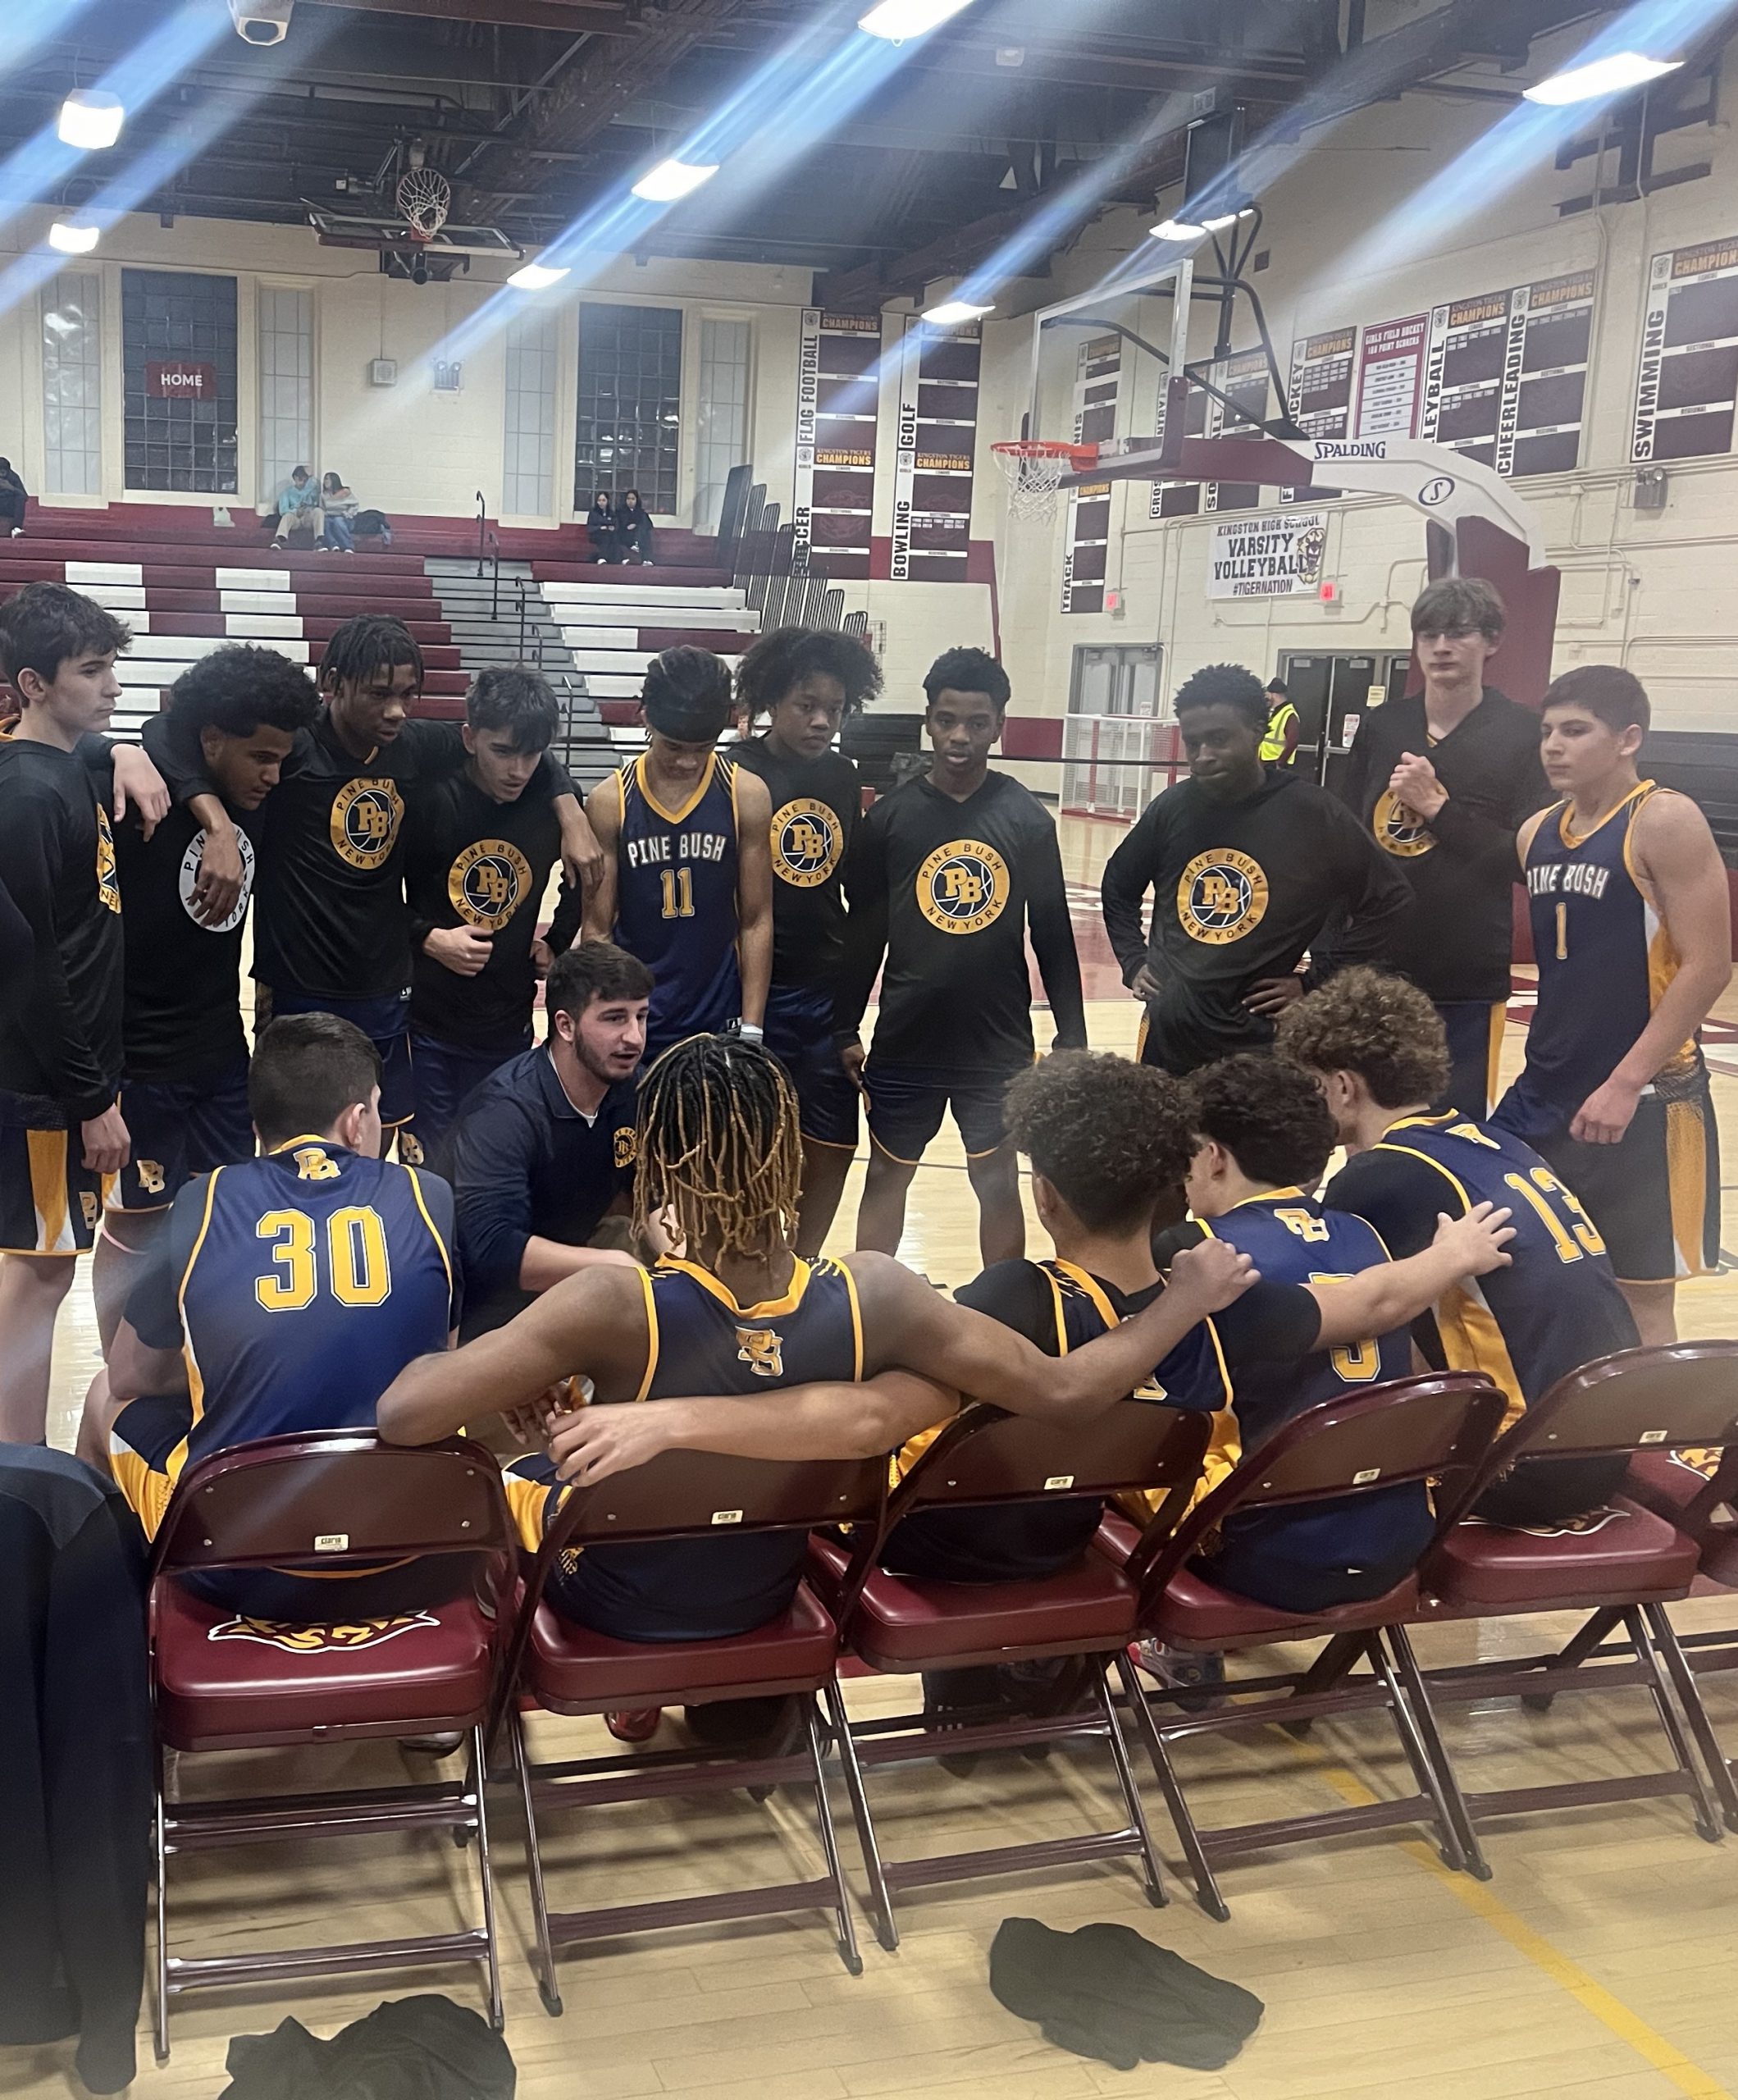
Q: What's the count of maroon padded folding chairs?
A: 6